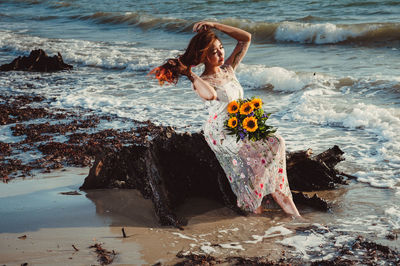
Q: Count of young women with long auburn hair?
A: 1